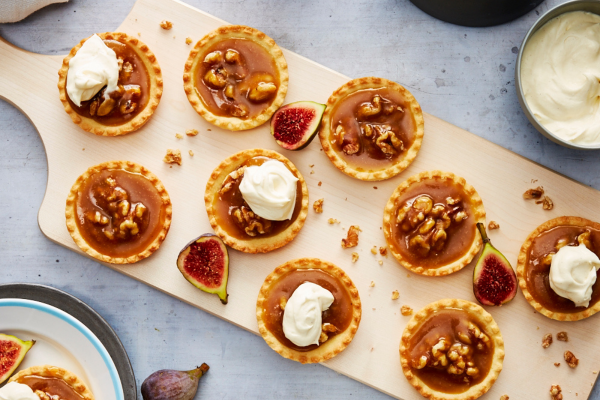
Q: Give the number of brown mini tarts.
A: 10